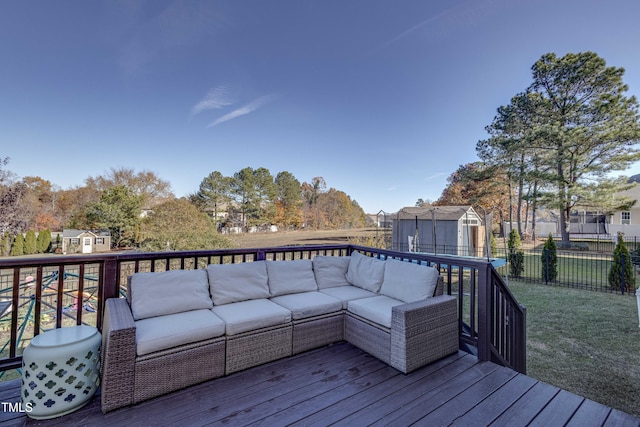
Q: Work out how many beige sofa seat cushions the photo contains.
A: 5